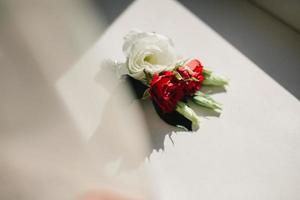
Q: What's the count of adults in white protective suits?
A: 0